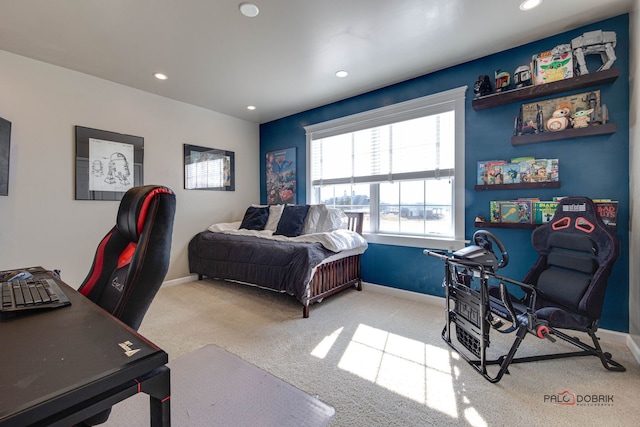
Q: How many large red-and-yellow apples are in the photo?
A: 0